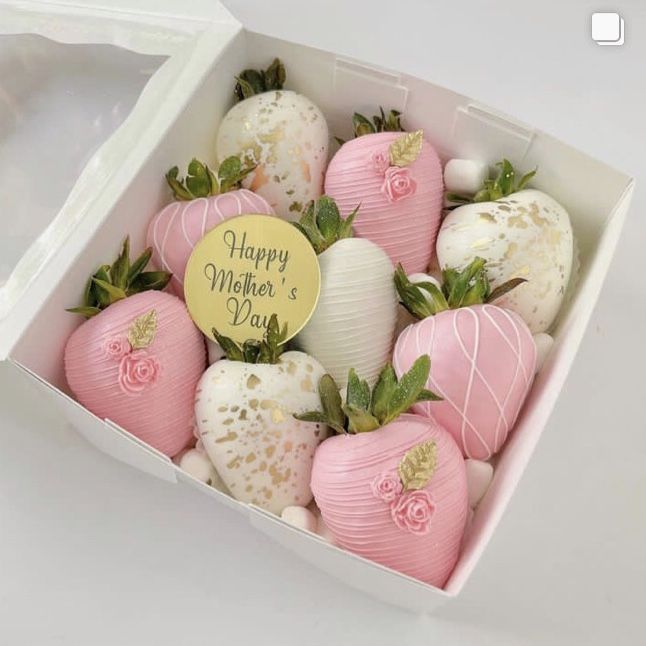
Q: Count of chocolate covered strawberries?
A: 9